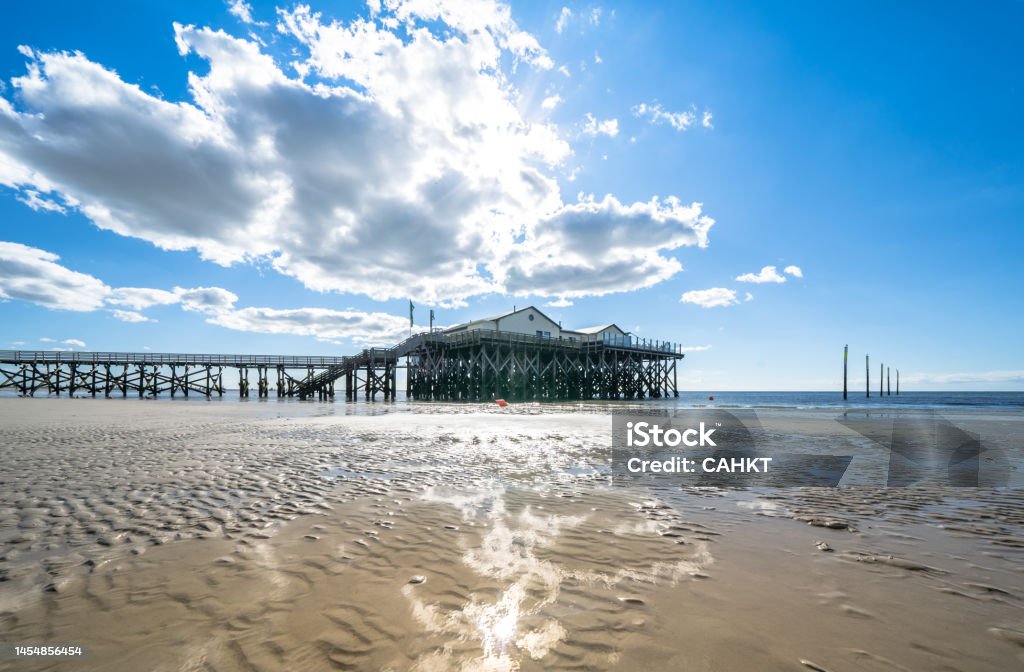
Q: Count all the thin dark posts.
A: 5